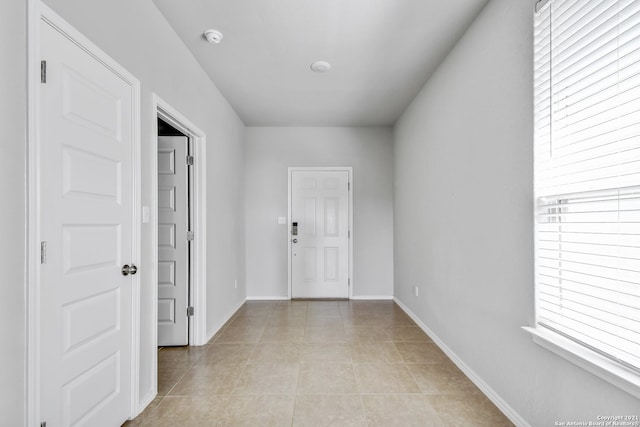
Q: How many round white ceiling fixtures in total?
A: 2